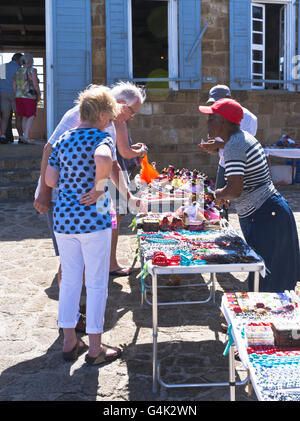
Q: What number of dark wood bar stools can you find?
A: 0